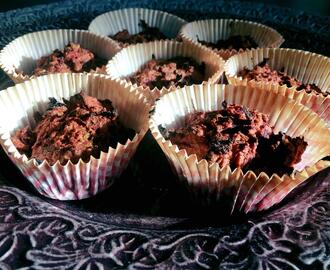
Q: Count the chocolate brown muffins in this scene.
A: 7